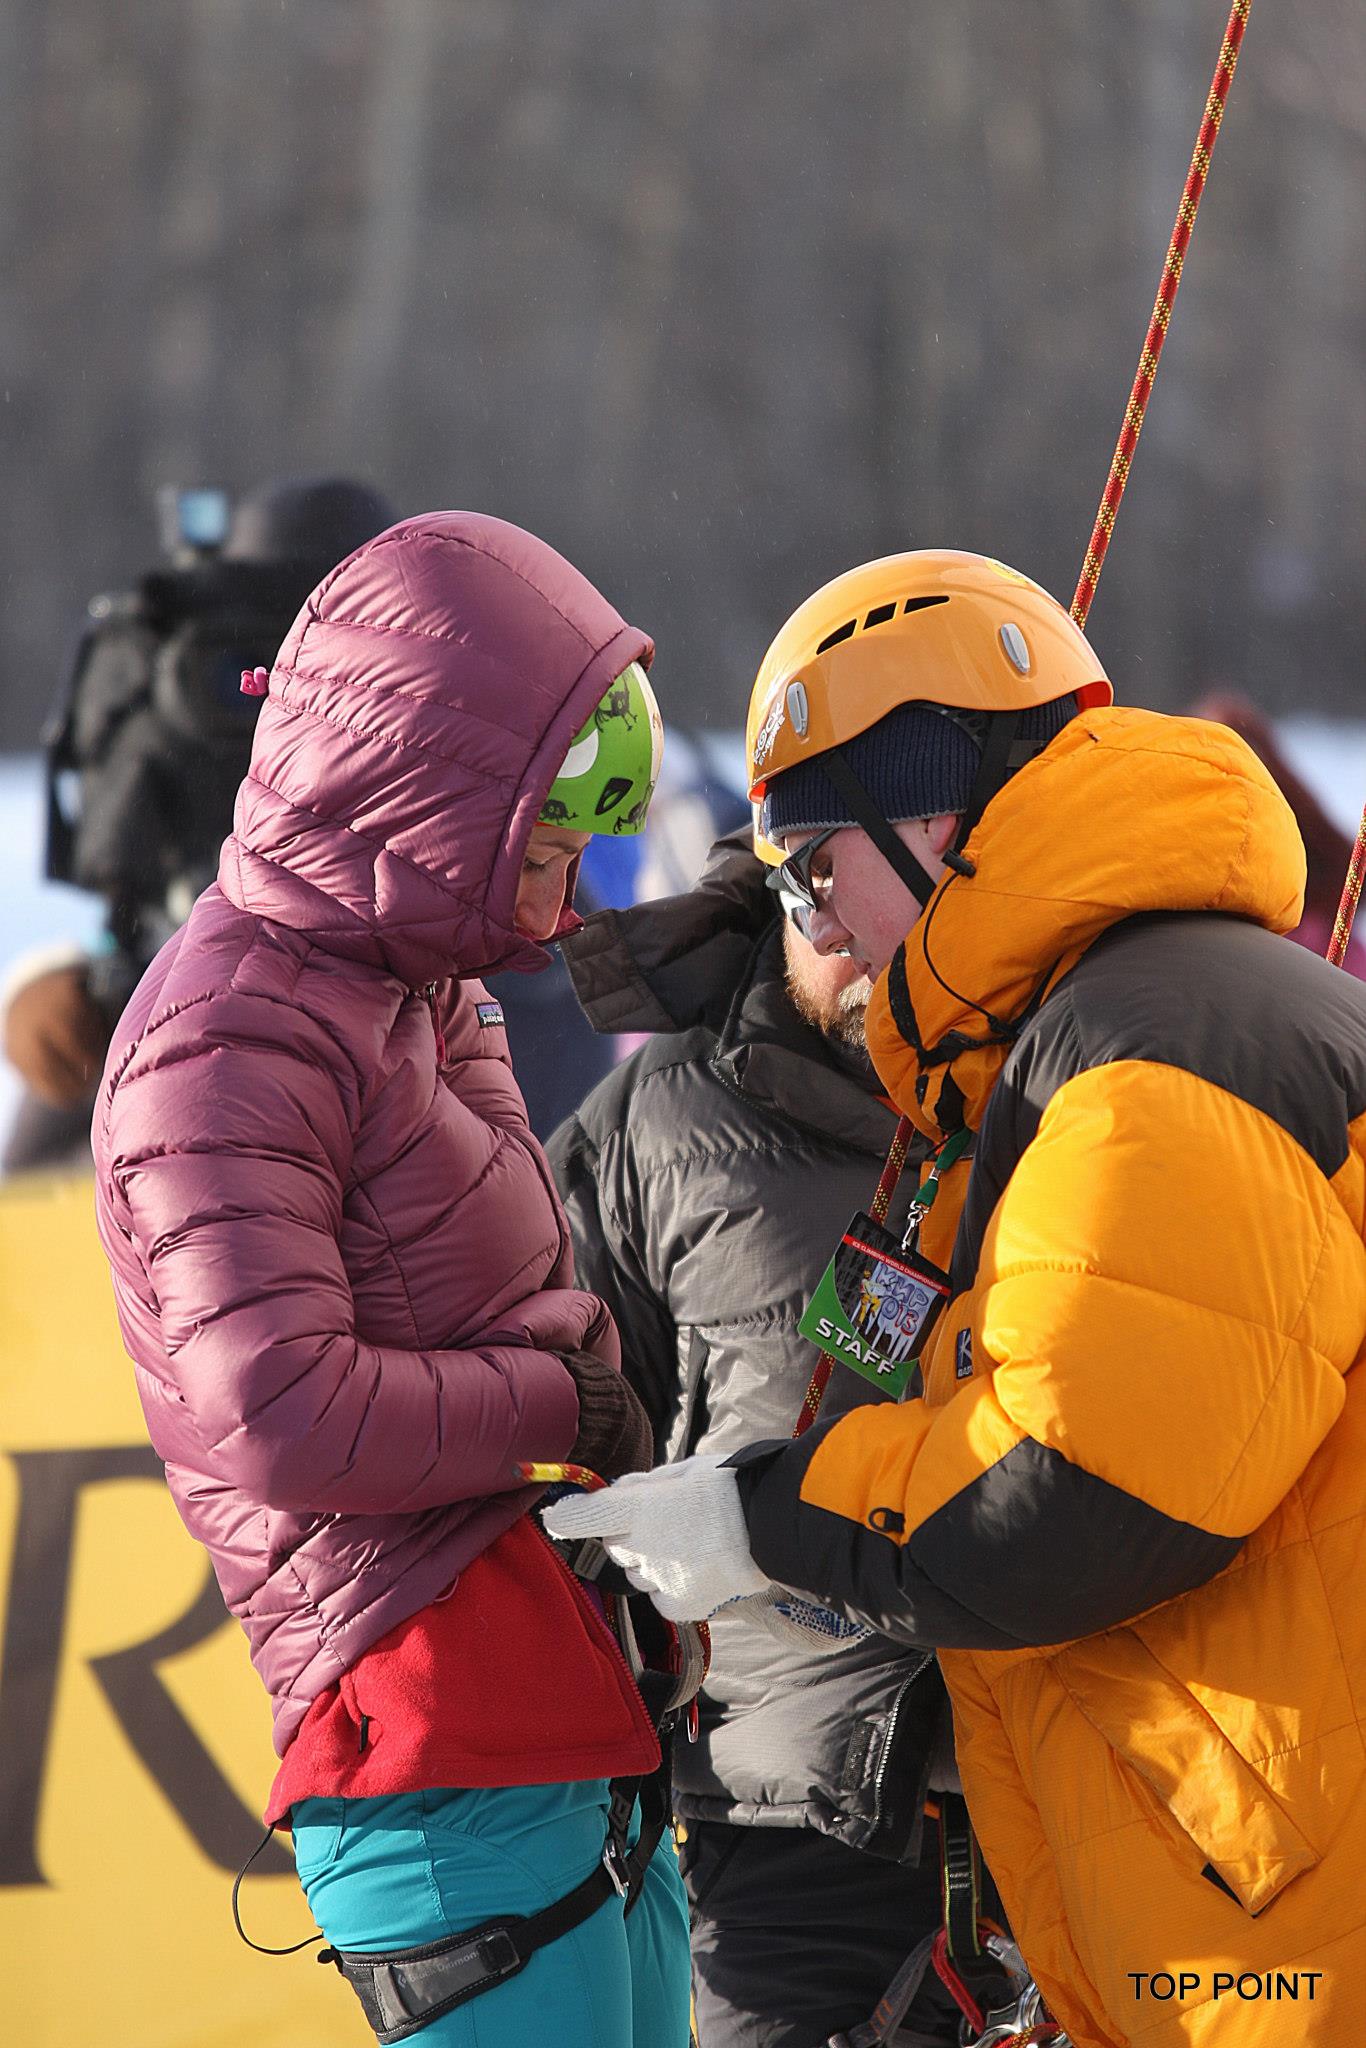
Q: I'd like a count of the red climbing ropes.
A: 2